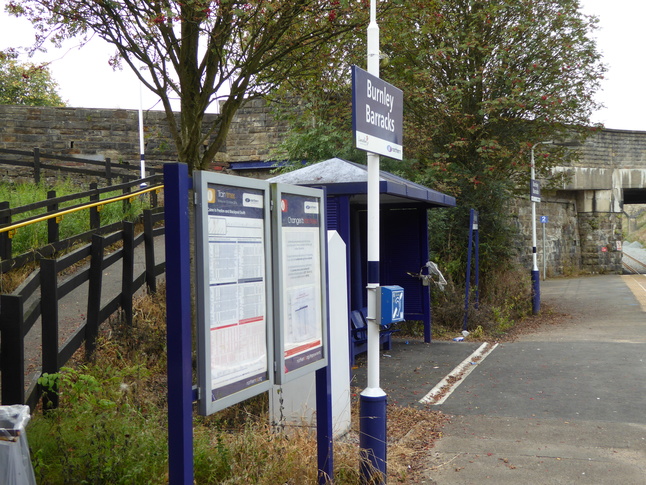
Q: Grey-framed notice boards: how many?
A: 2